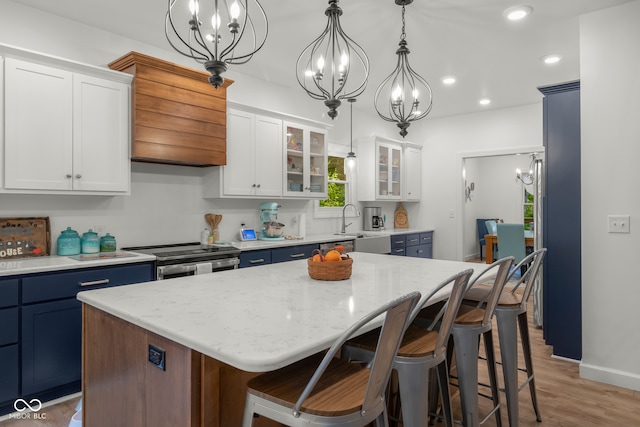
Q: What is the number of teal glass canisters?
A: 3